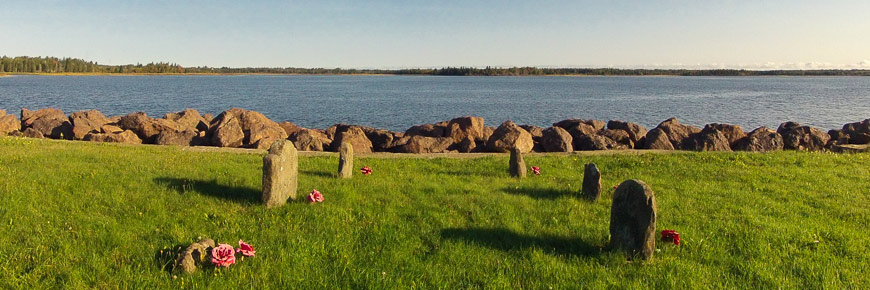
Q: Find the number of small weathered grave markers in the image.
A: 6